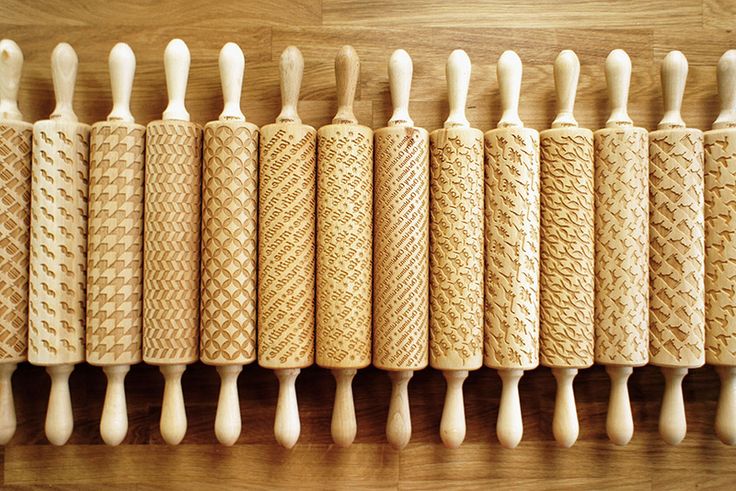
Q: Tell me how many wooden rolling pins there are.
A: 14